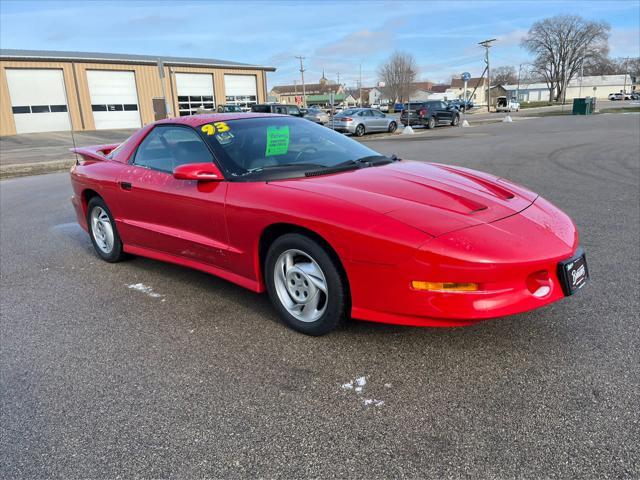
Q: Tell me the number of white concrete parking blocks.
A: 3